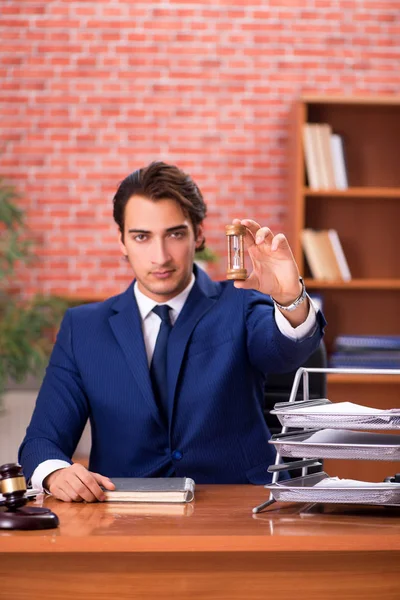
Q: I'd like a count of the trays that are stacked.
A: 3